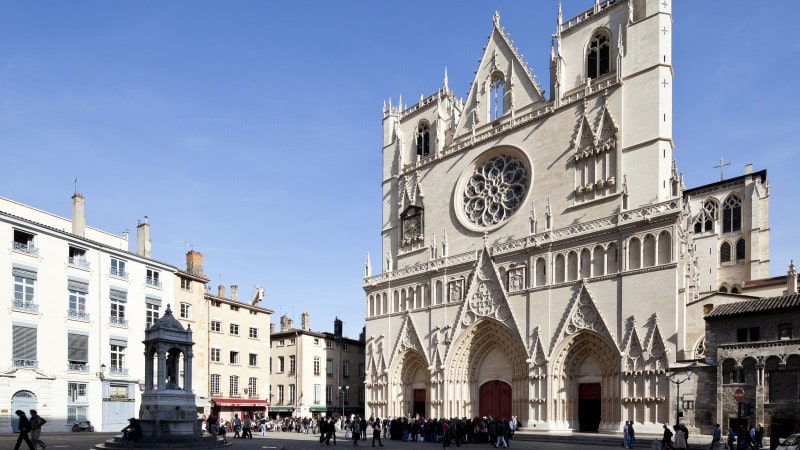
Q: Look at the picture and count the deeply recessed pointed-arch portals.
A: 3